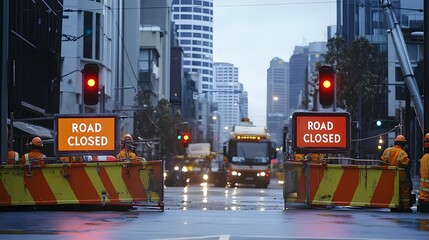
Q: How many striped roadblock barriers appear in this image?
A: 2